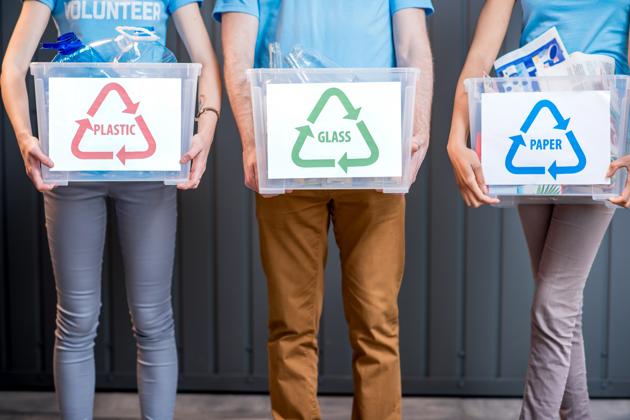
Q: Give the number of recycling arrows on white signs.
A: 9